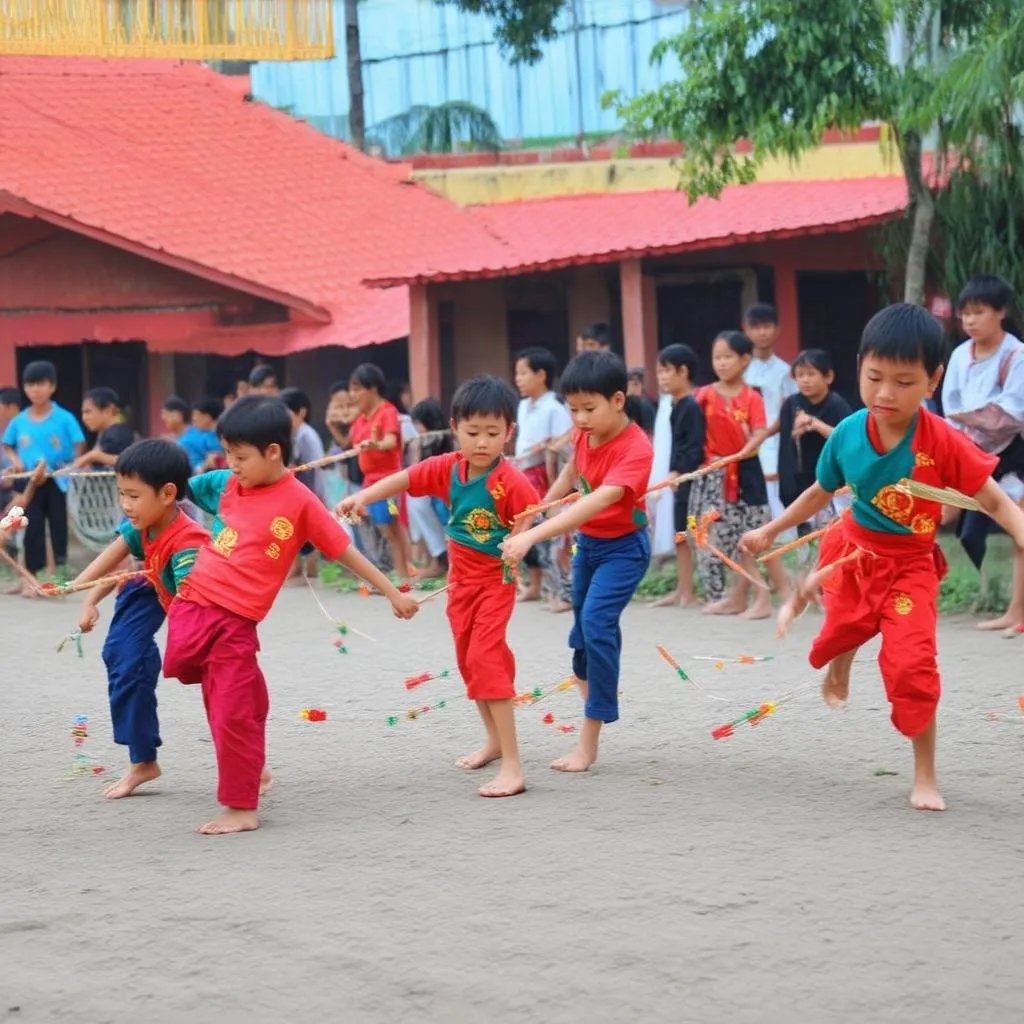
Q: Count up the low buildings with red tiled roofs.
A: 2